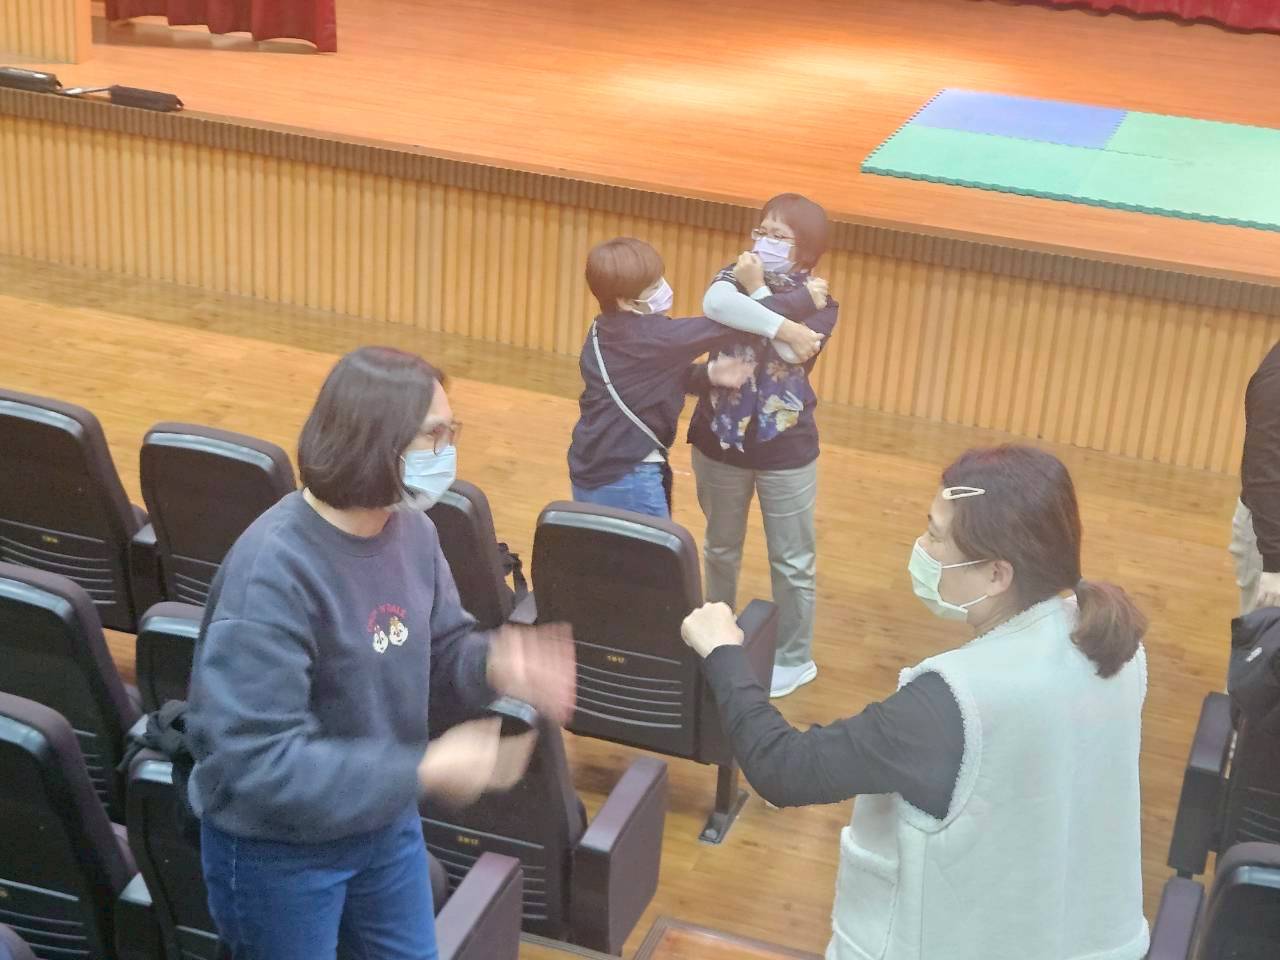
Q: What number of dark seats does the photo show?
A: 11